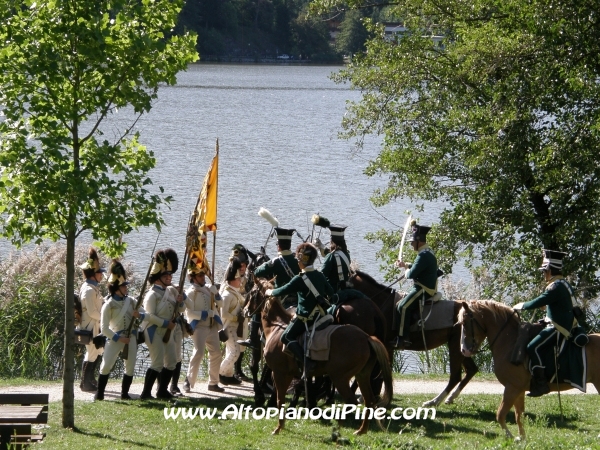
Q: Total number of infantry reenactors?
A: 7